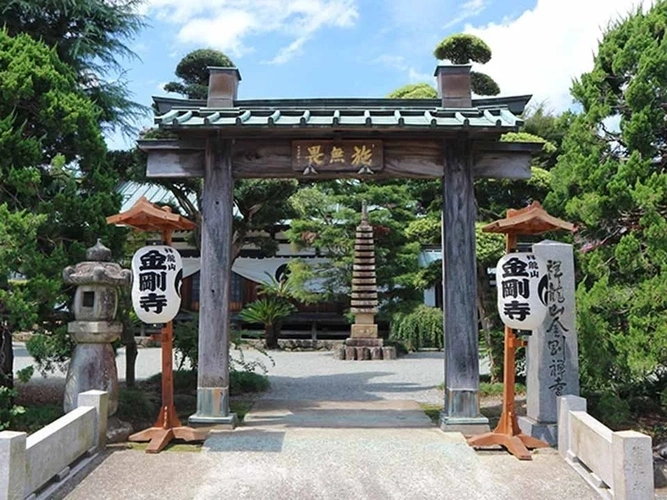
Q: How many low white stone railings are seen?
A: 2